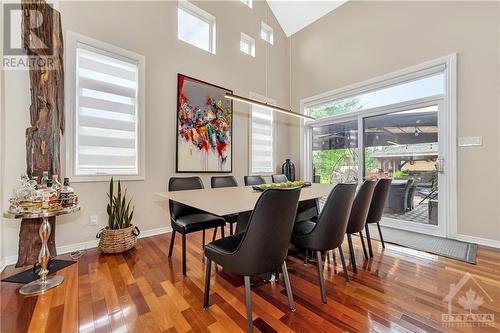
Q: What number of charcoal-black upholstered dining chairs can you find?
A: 8